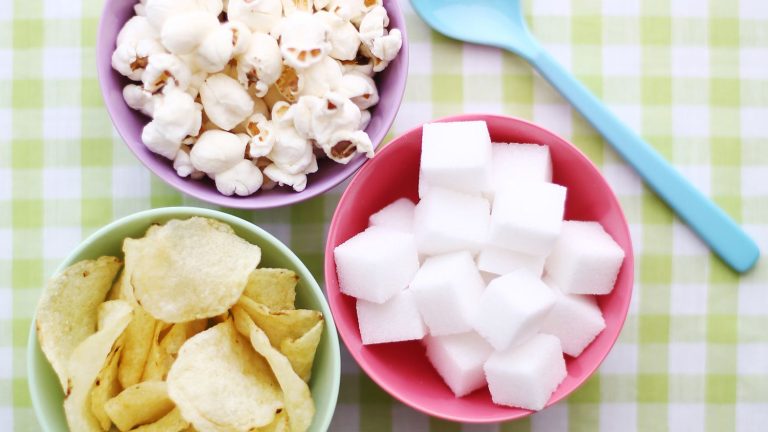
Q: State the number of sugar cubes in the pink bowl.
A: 14